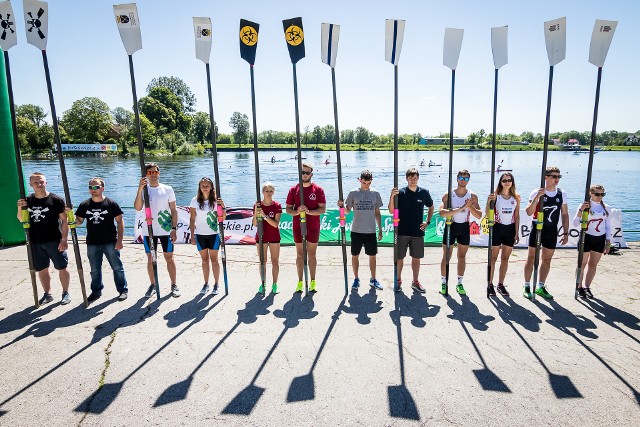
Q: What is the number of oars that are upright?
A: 12